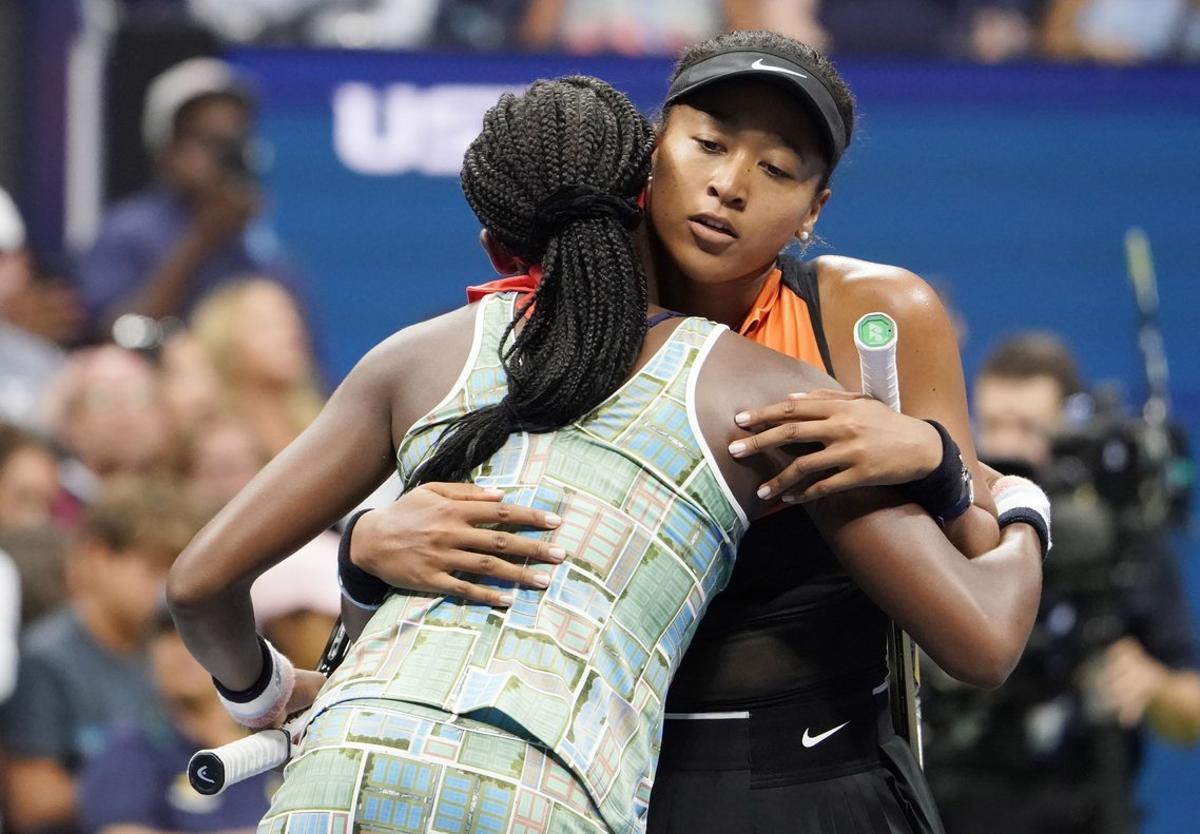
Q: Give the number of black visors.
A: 1